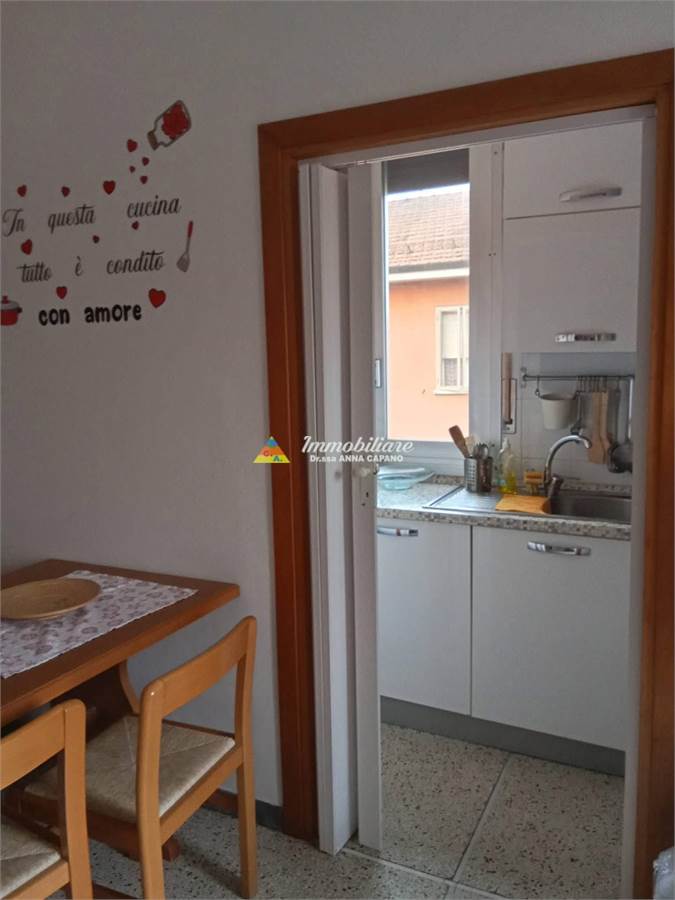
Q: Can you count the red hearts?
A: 12